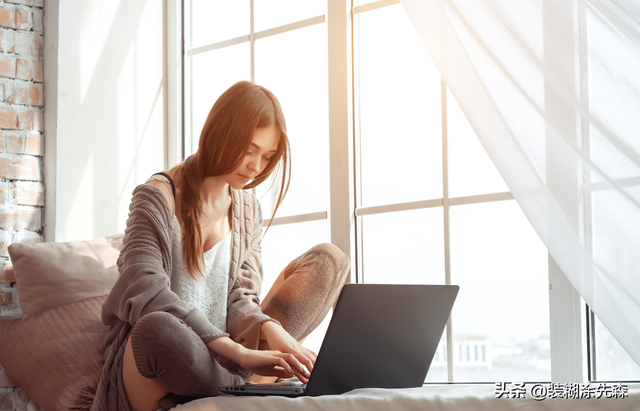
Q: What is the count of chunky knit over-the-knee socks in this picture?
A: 2